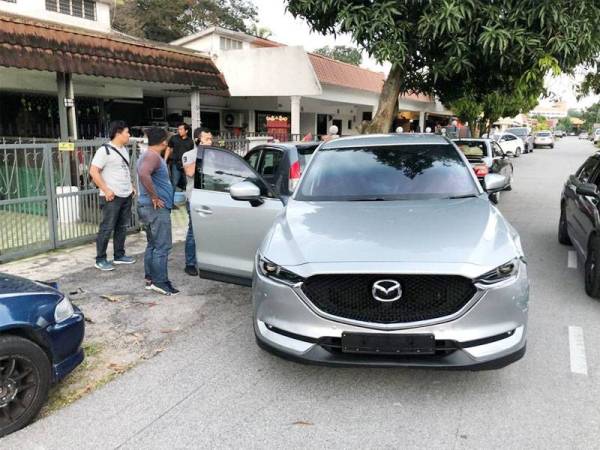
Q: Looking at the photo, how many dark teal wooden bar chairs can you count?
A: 0